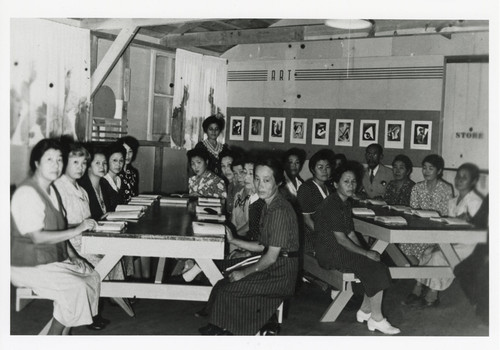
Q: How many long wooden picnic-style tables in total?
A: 2